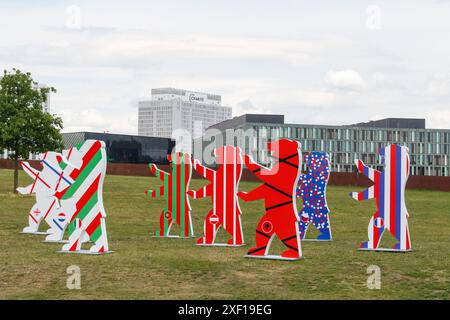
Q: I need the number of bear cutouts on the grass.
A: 8